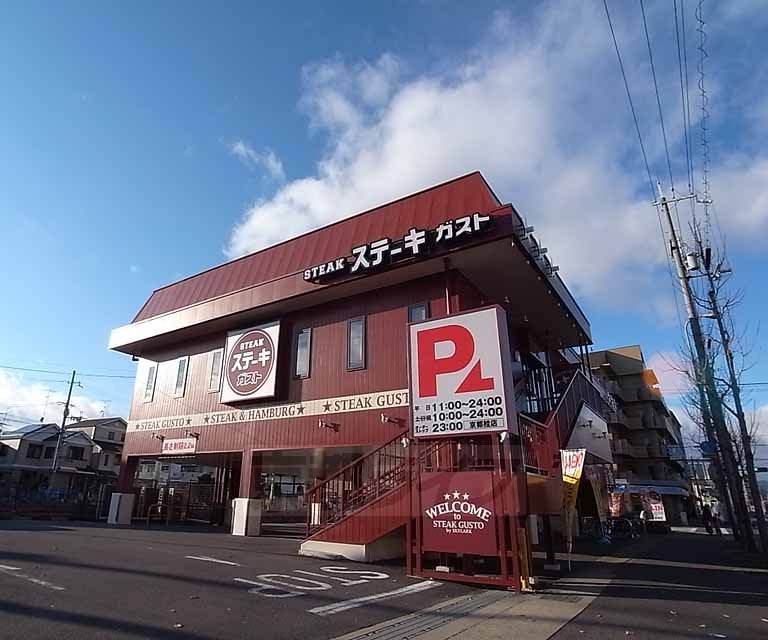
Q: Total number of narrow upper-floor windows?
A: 6